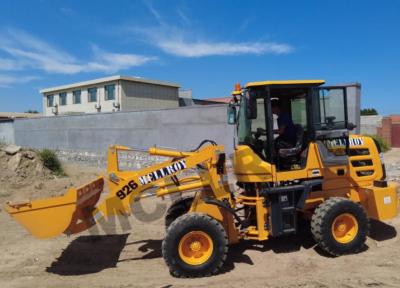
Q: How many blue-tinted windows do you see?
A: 5